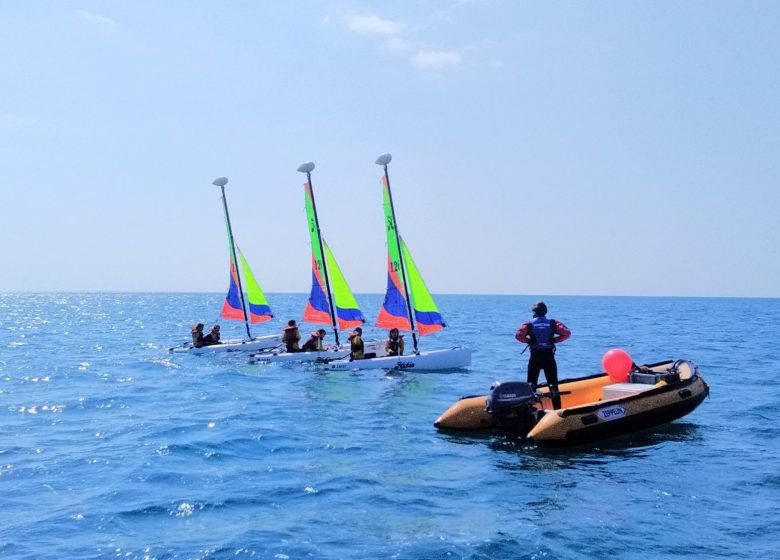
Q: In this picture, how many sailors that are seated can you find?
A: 6